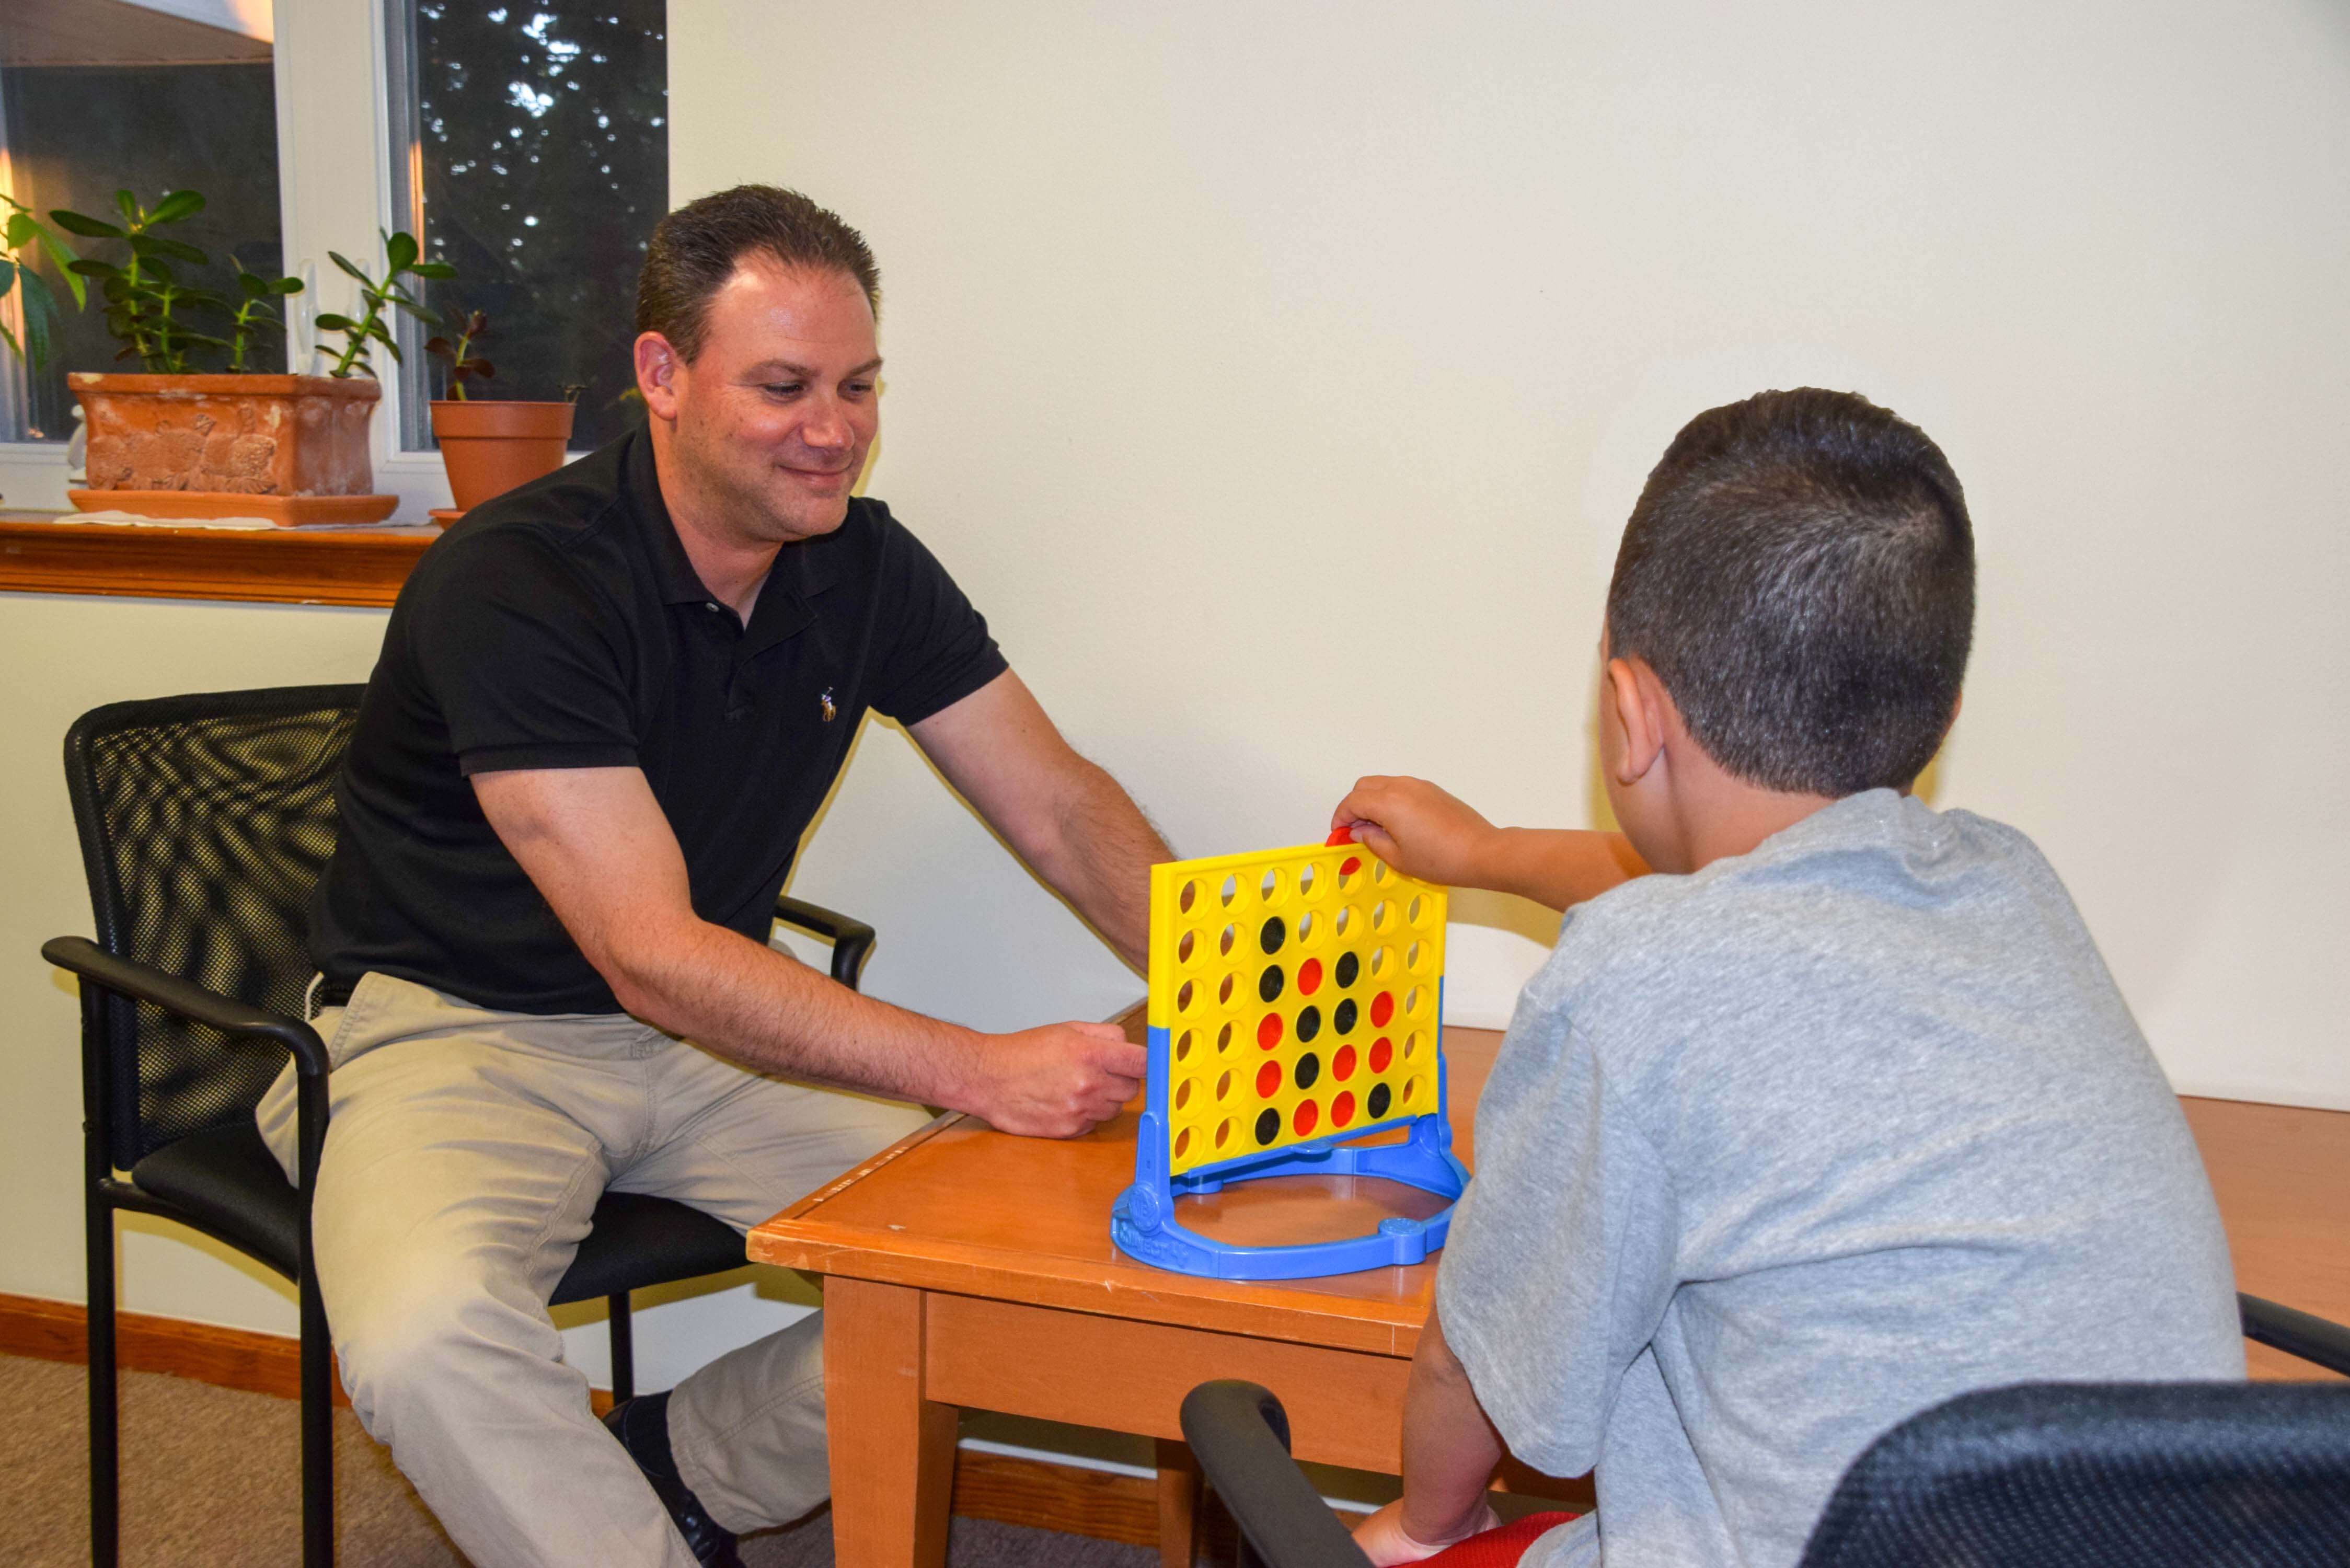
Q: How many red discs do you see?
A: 9